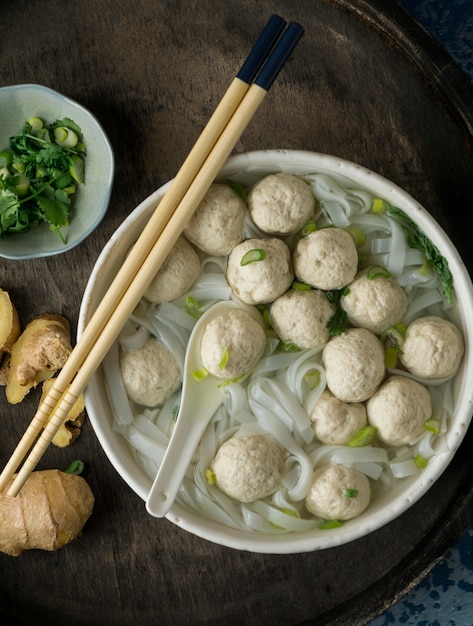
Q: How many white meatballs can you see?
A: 15